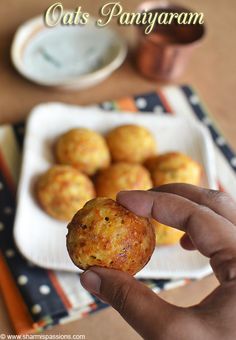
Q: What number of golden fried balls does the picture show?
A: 7